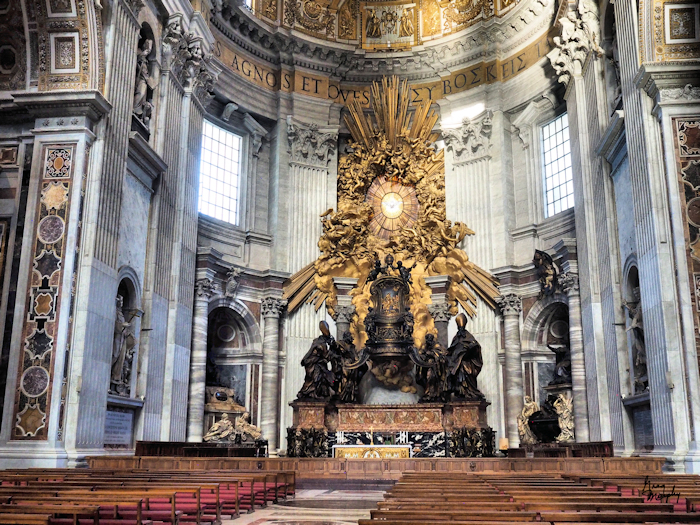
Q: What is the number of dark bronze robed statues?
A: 4